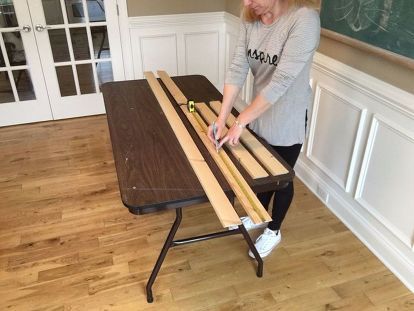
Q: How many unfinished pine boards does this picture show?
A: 5